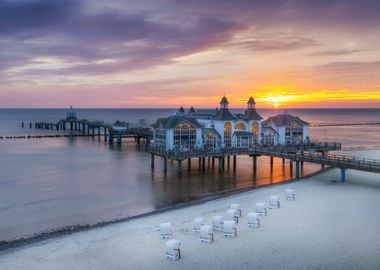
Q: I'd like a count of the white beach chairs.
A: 12